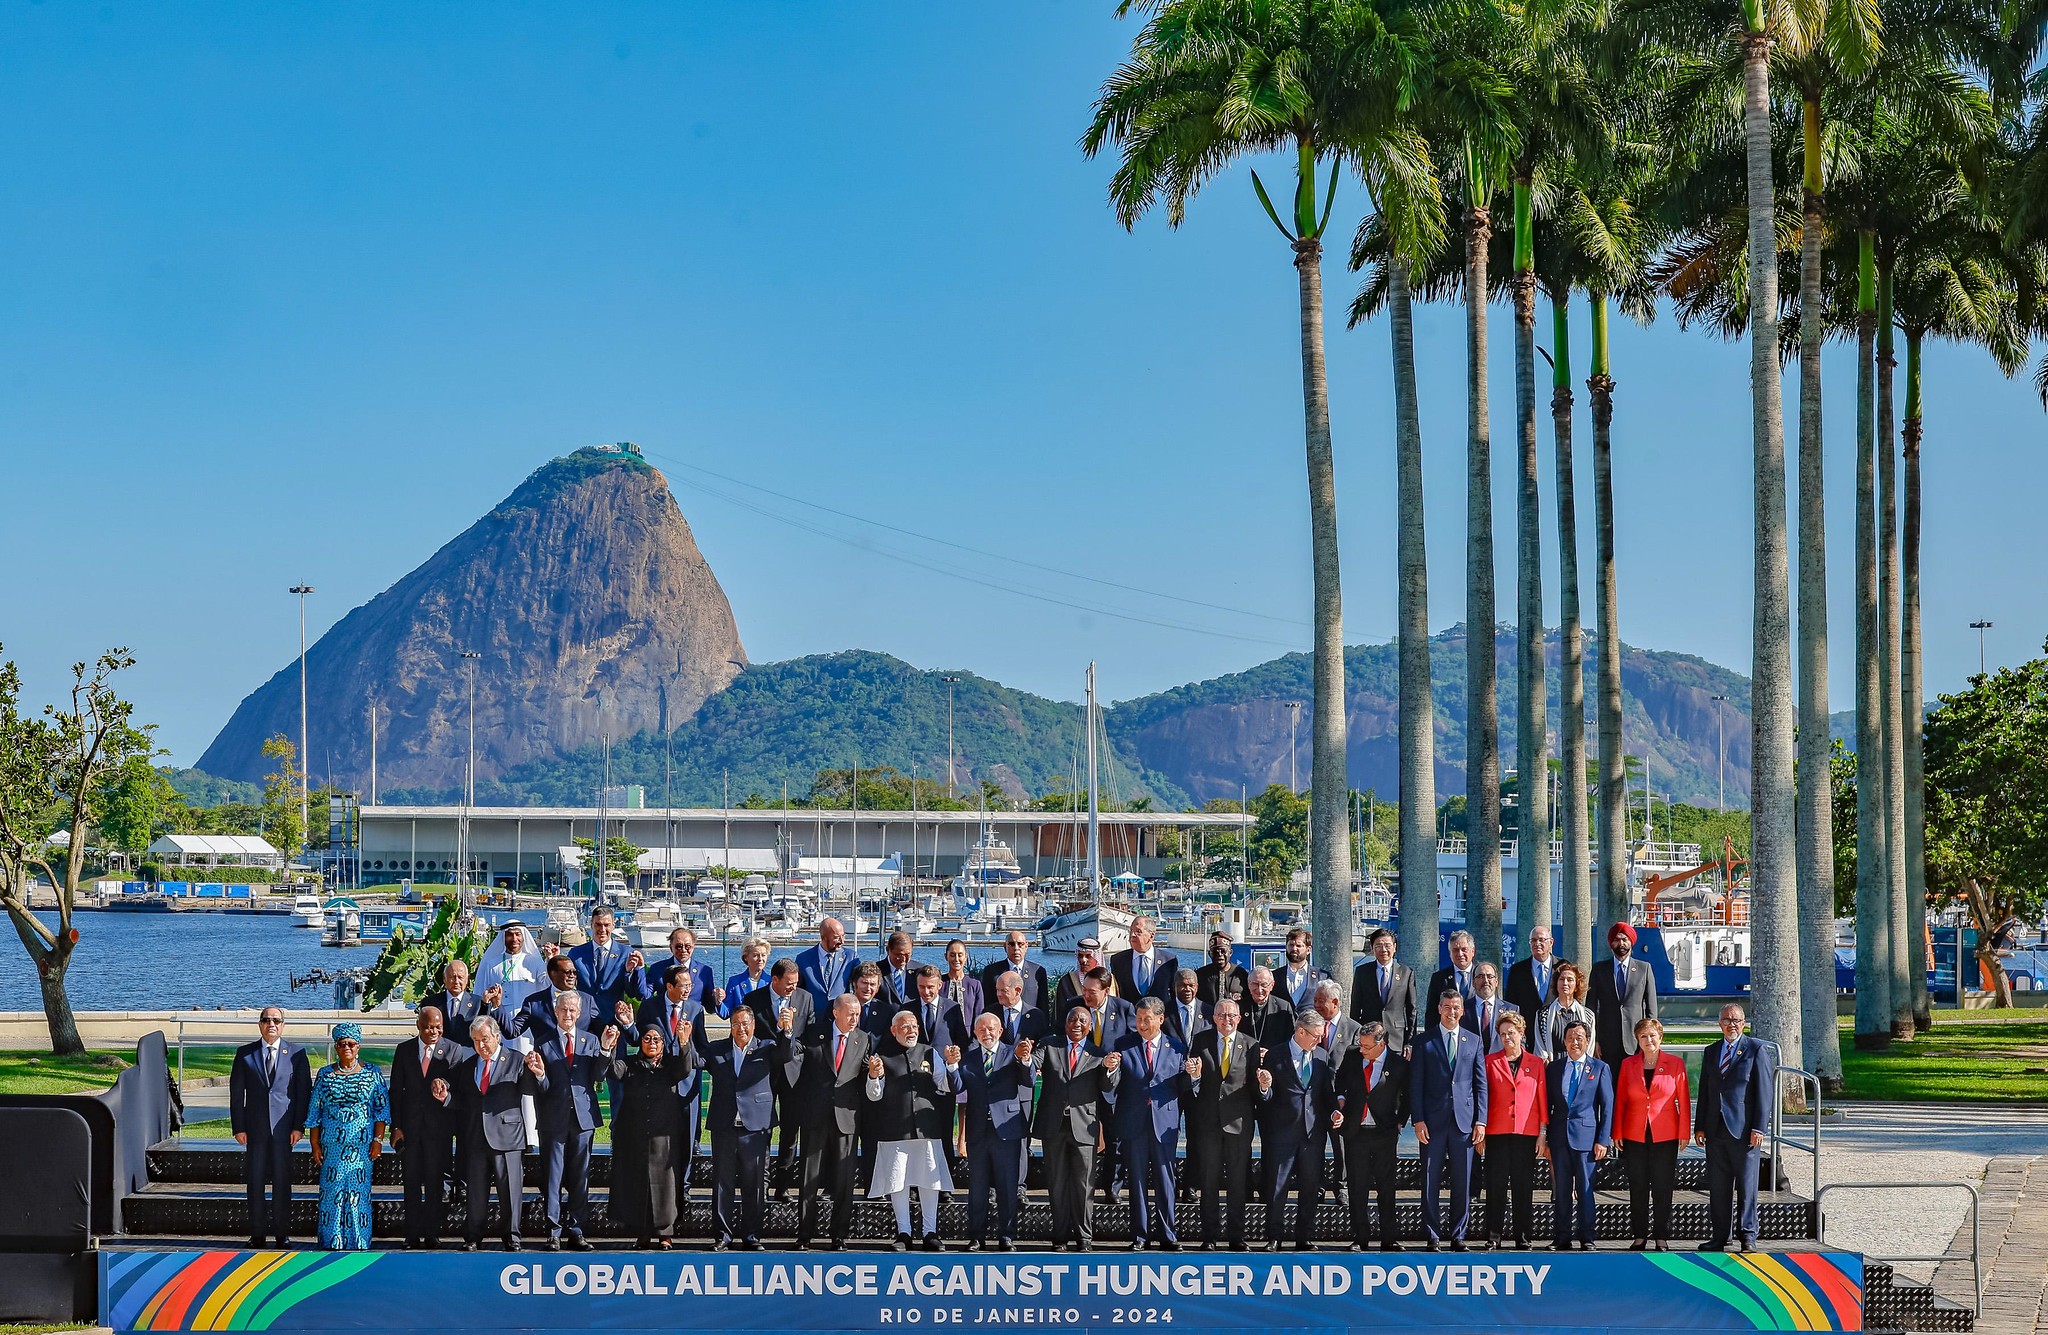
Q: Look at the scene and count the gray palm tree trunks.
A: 11